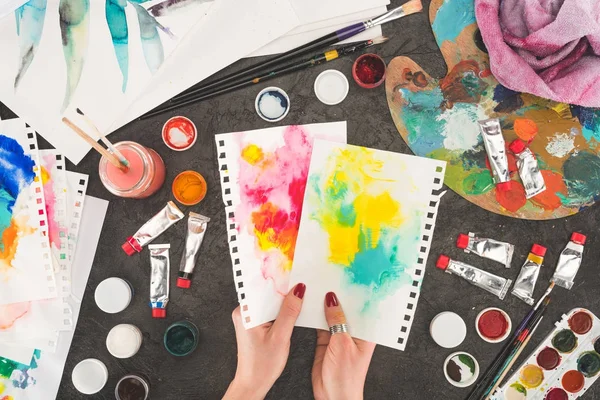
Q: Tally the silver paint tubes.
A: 9